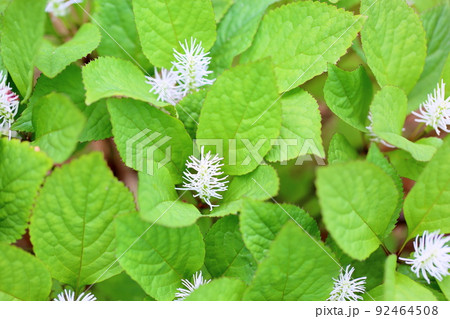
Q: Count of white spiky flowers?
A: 11